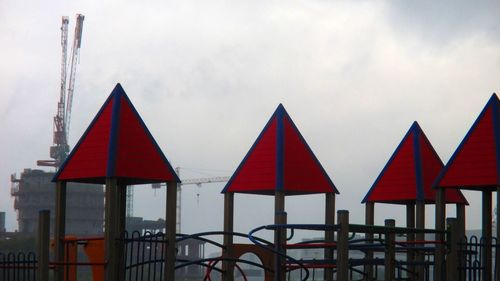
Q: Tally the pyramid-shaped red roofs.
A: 4